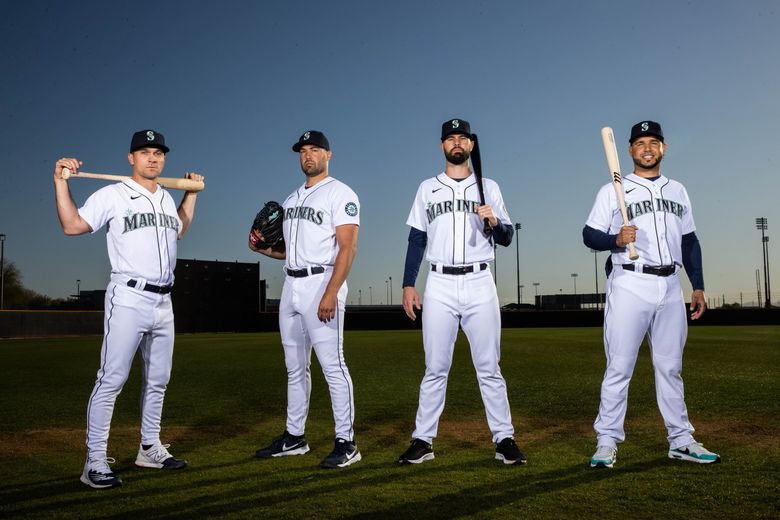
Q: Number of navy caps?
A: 4